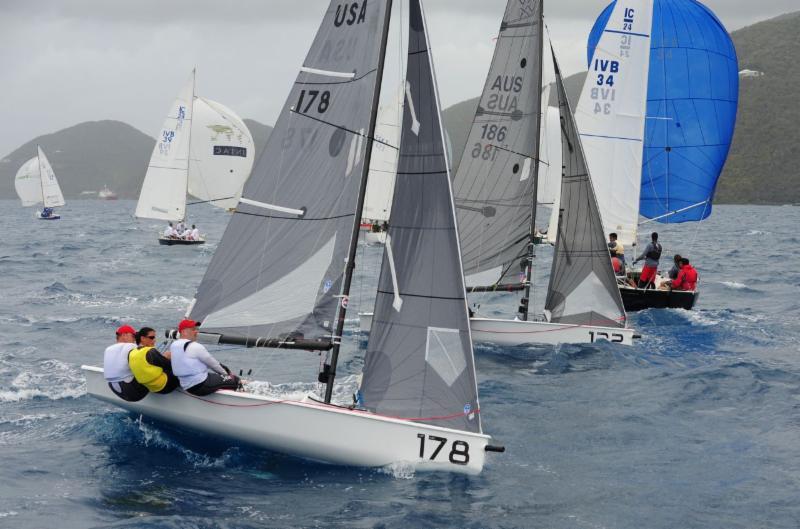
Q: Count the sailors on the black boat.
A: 5